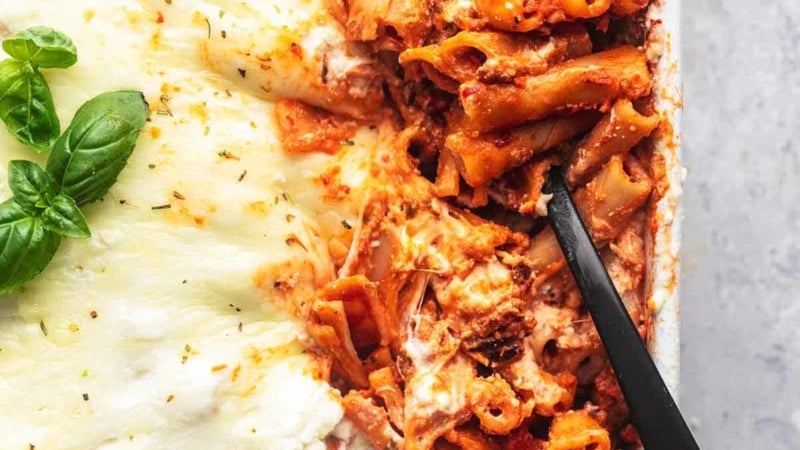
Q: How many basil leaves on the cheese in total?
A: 6